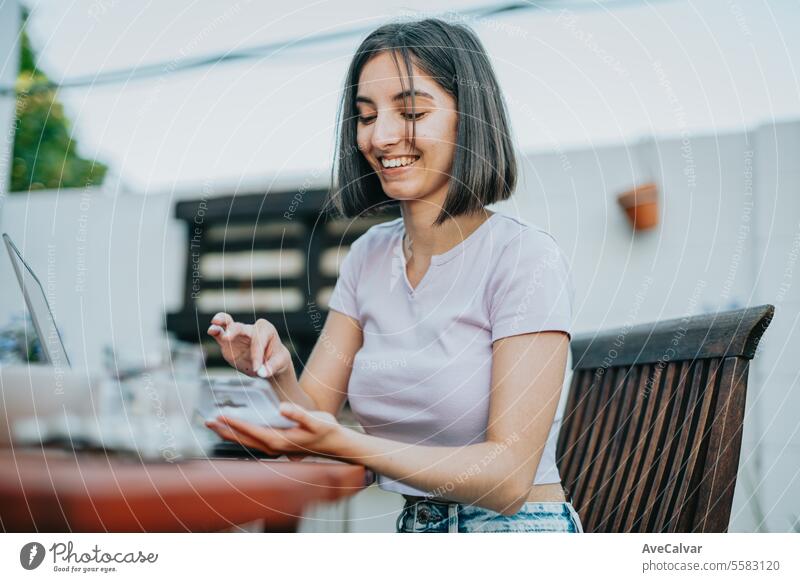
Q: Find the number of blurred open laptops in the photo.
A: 1